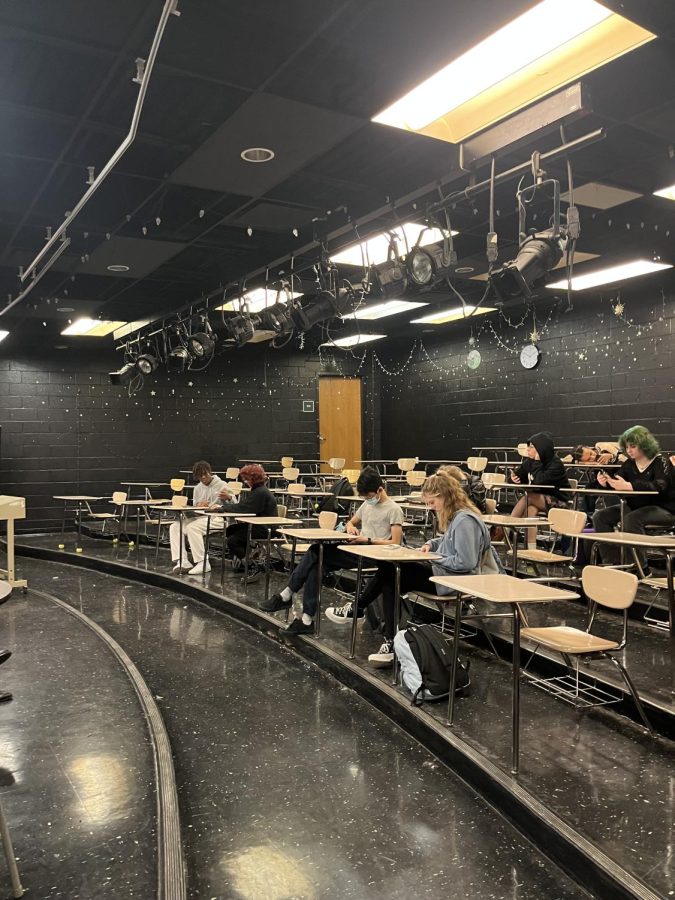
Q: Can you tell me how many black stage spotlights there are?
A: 10